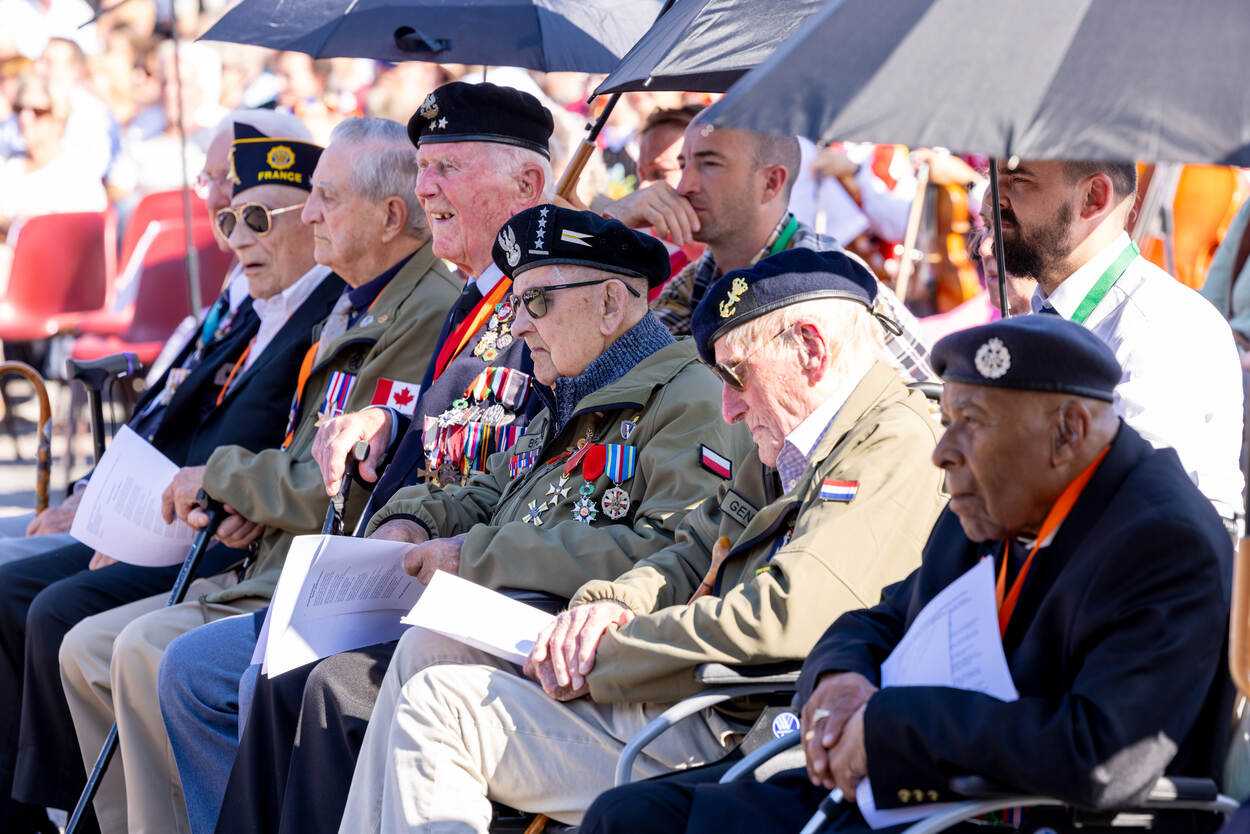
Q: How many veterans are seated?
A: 7